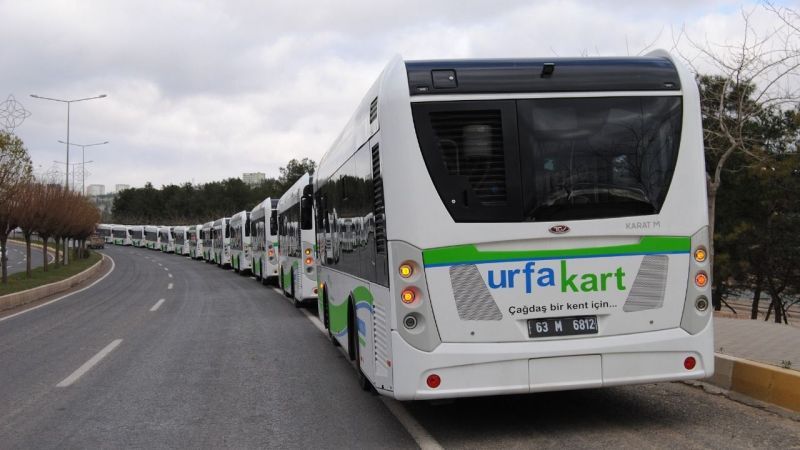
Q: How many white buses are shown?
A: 13